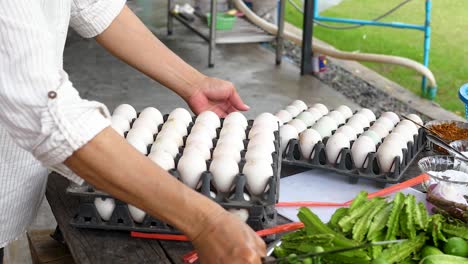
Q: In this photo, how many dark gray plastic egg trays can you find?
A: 3